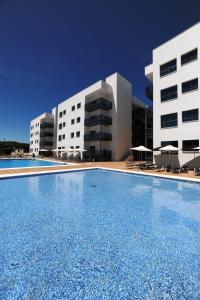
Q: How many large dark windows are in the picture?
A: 8